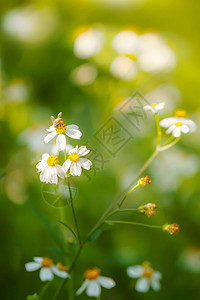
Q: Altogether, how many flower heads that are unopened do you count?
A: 3